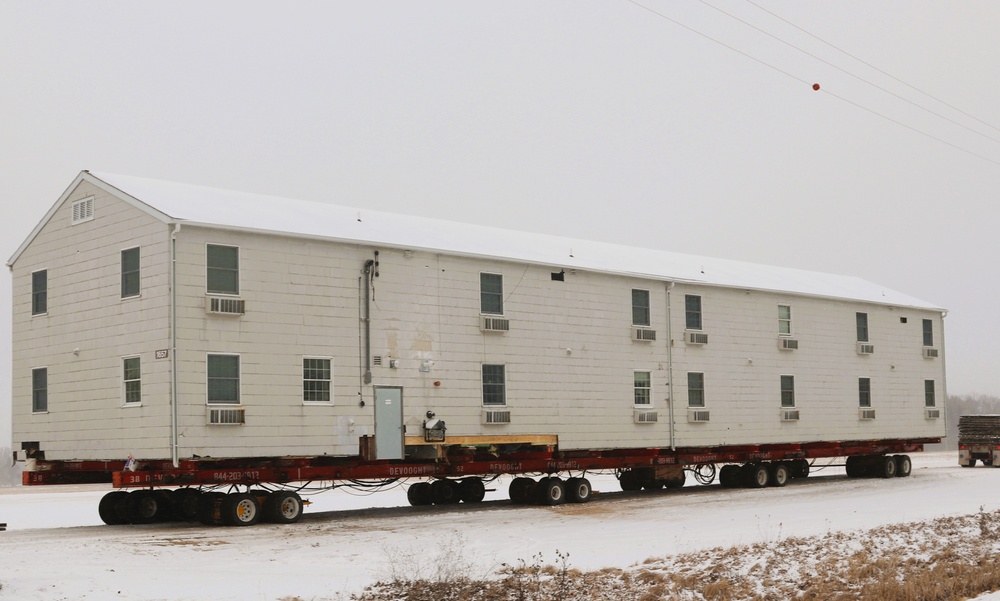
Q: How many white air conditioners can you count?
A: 14